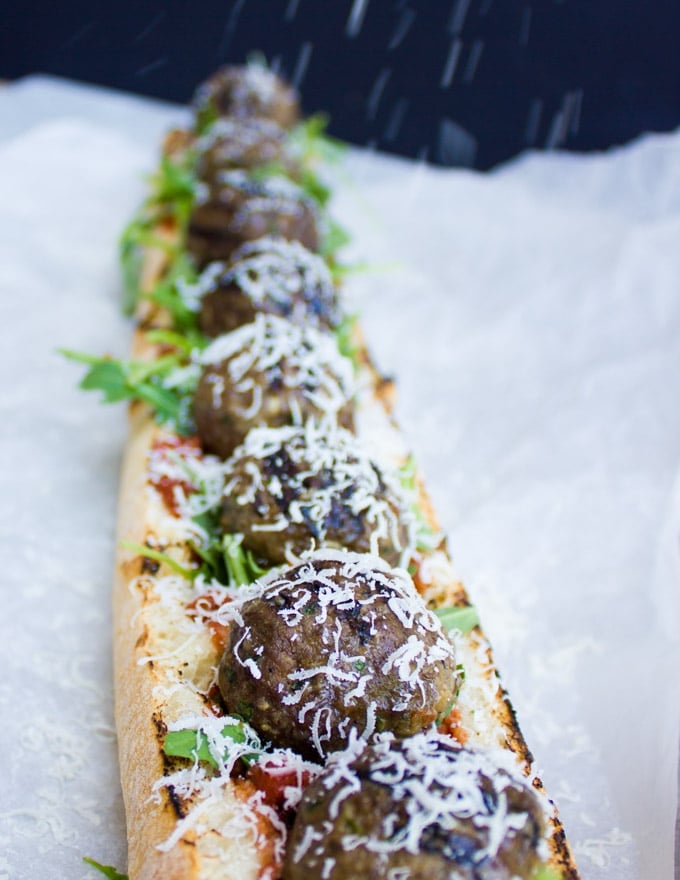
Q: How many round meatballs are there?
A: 8